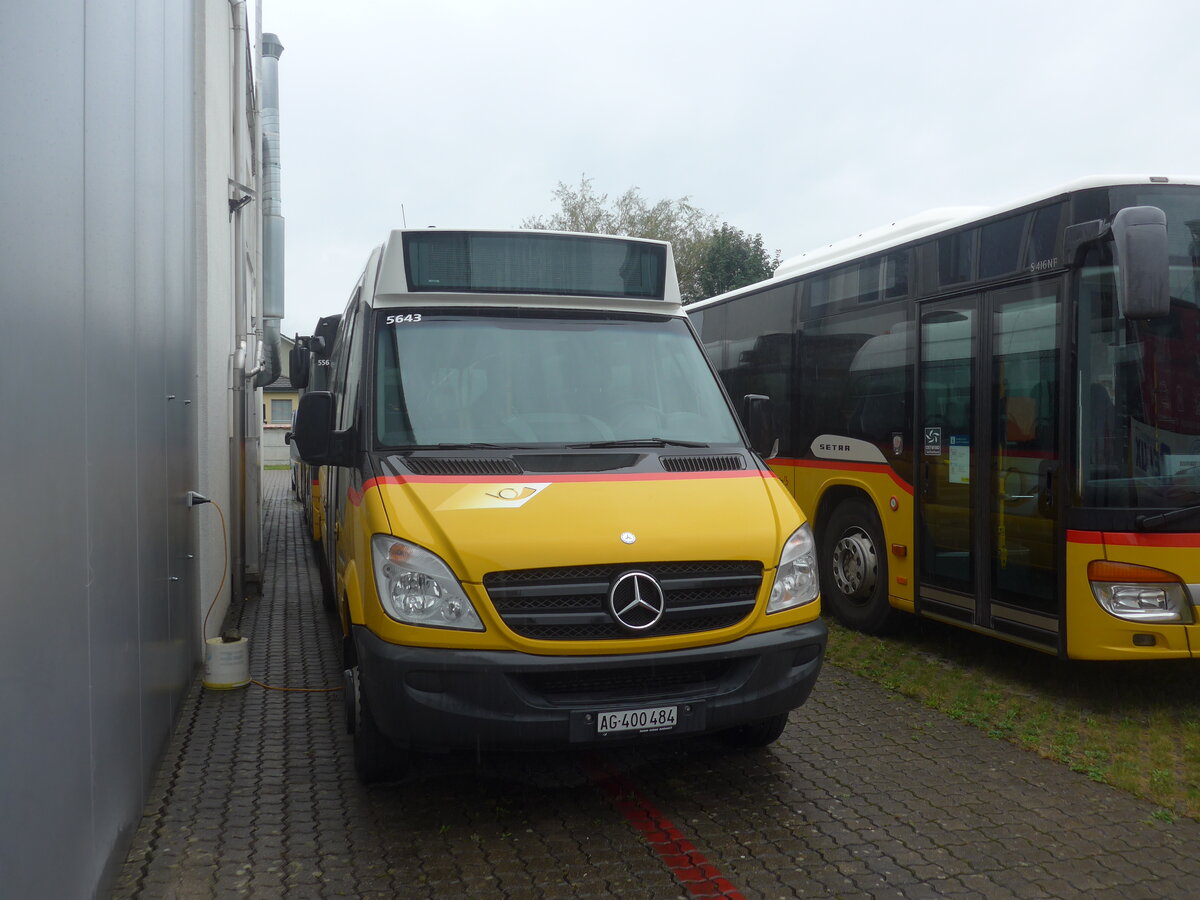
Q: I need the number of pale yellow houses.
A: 1